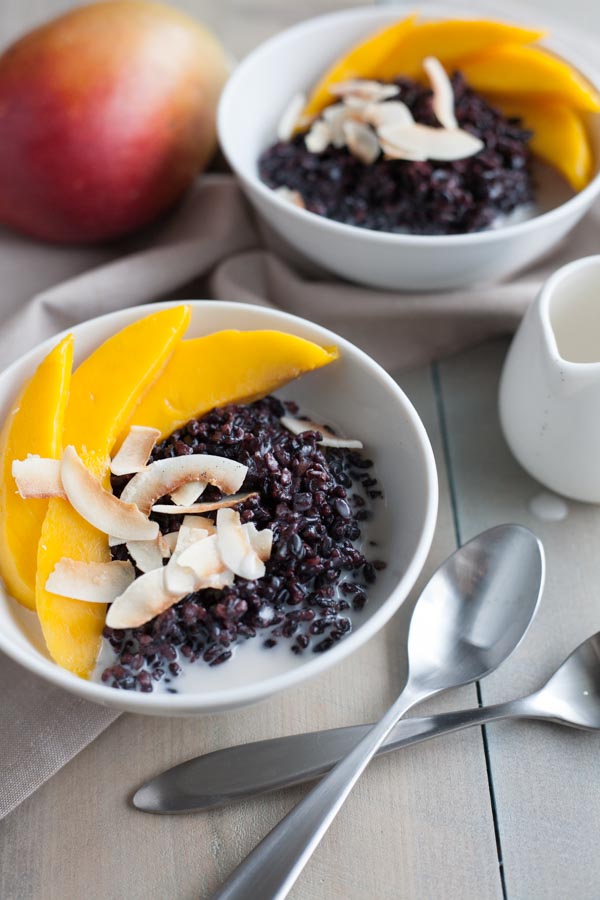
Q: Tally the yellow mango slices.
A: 7